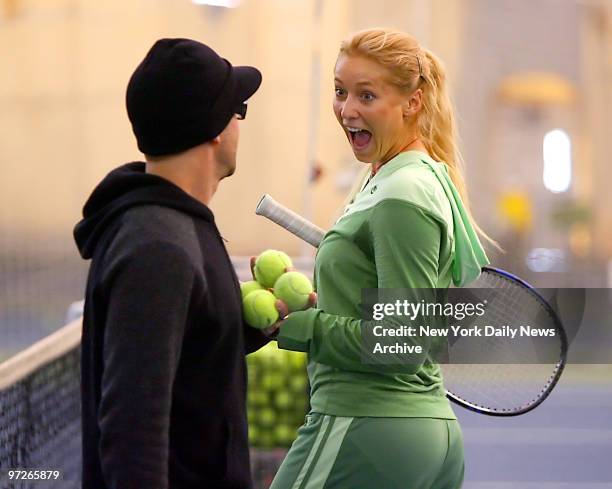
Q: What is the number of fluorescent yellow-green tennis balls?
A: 4